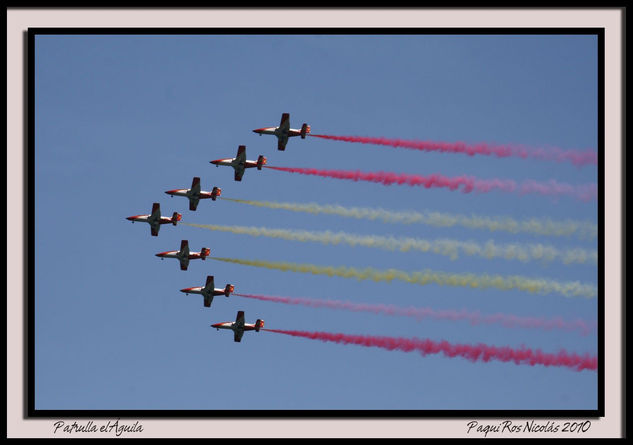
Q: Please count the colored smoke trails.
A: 7